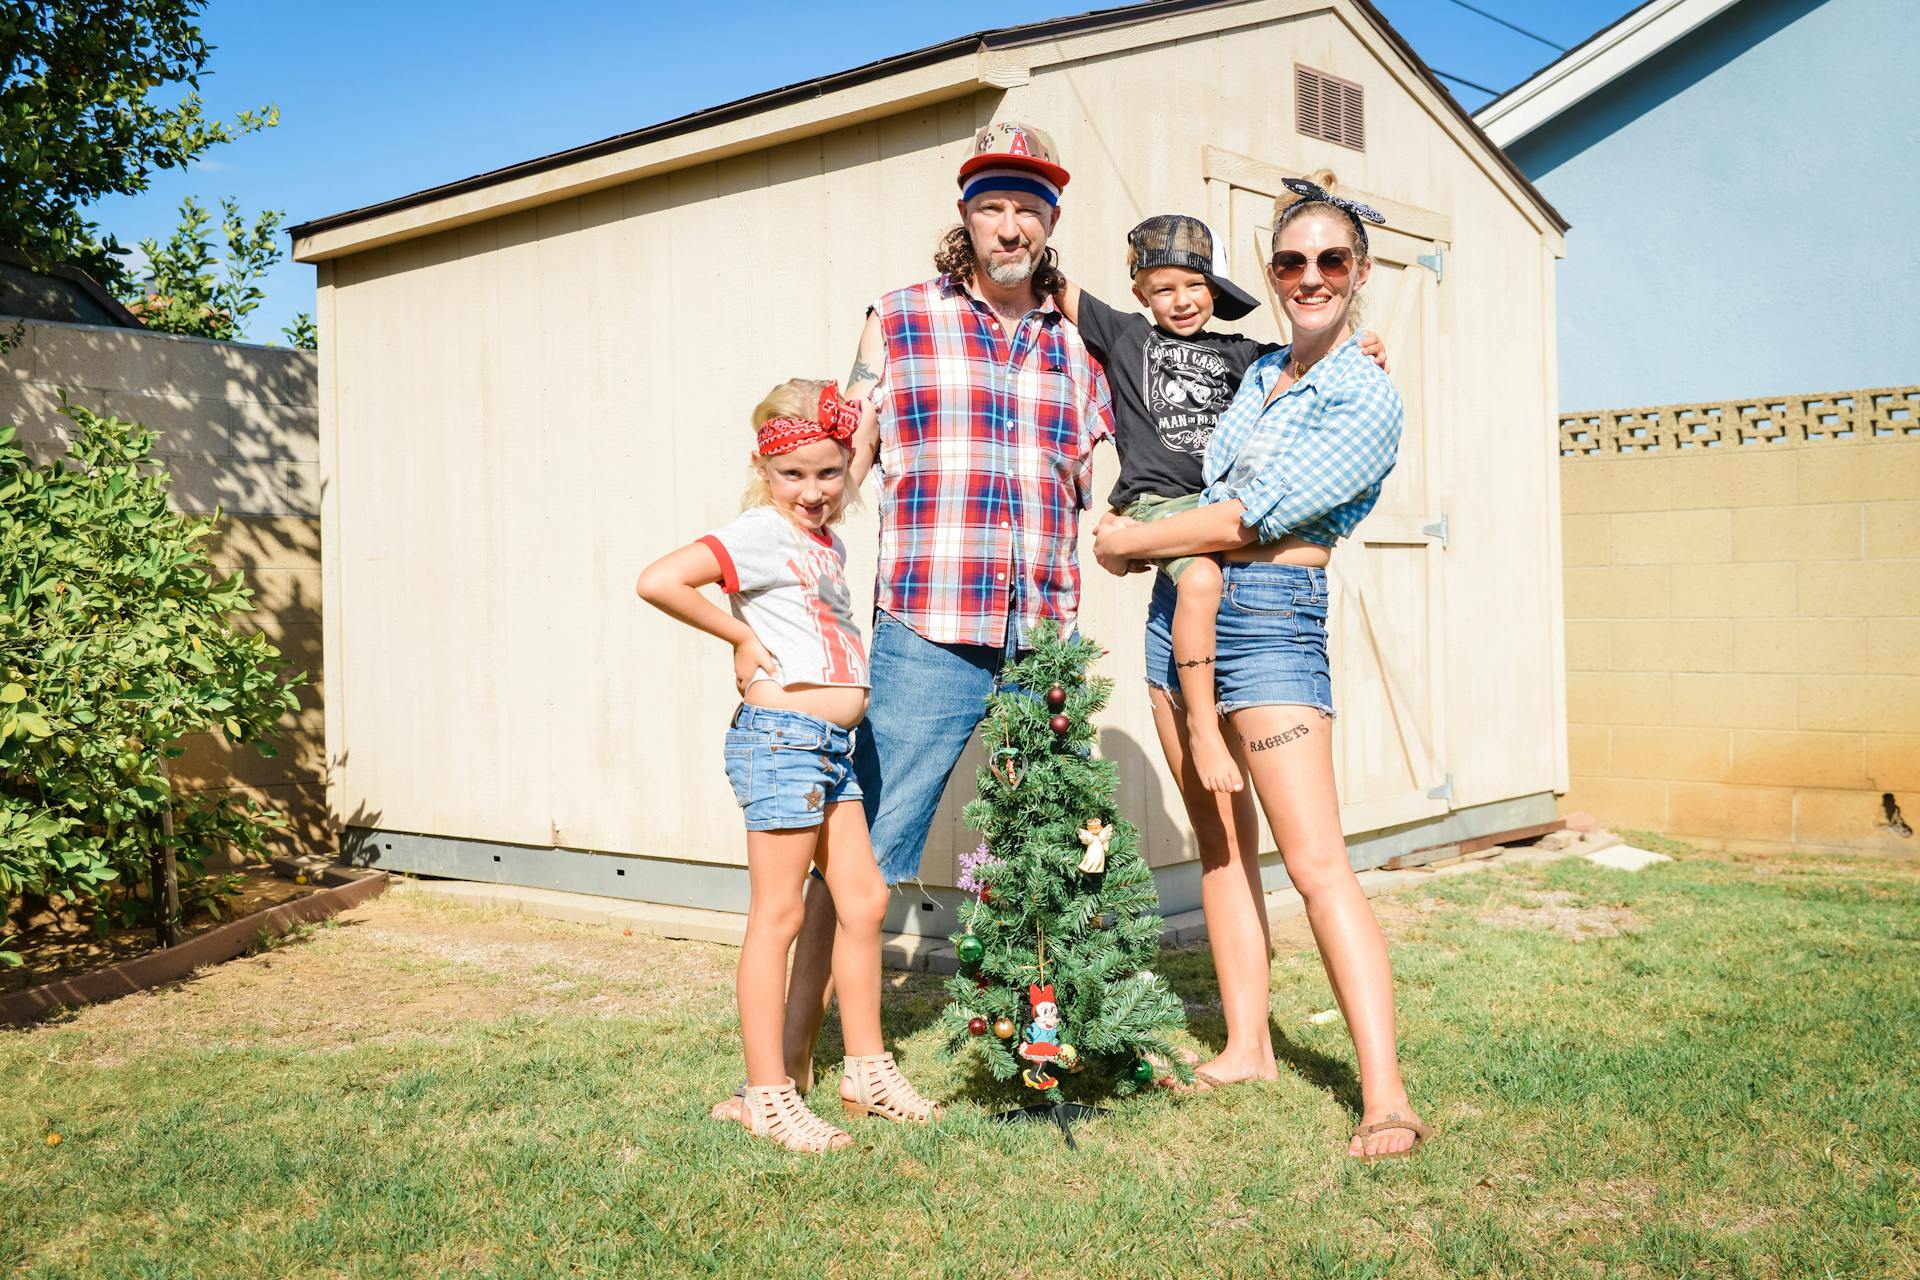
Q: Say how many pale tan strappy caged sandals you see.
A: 2